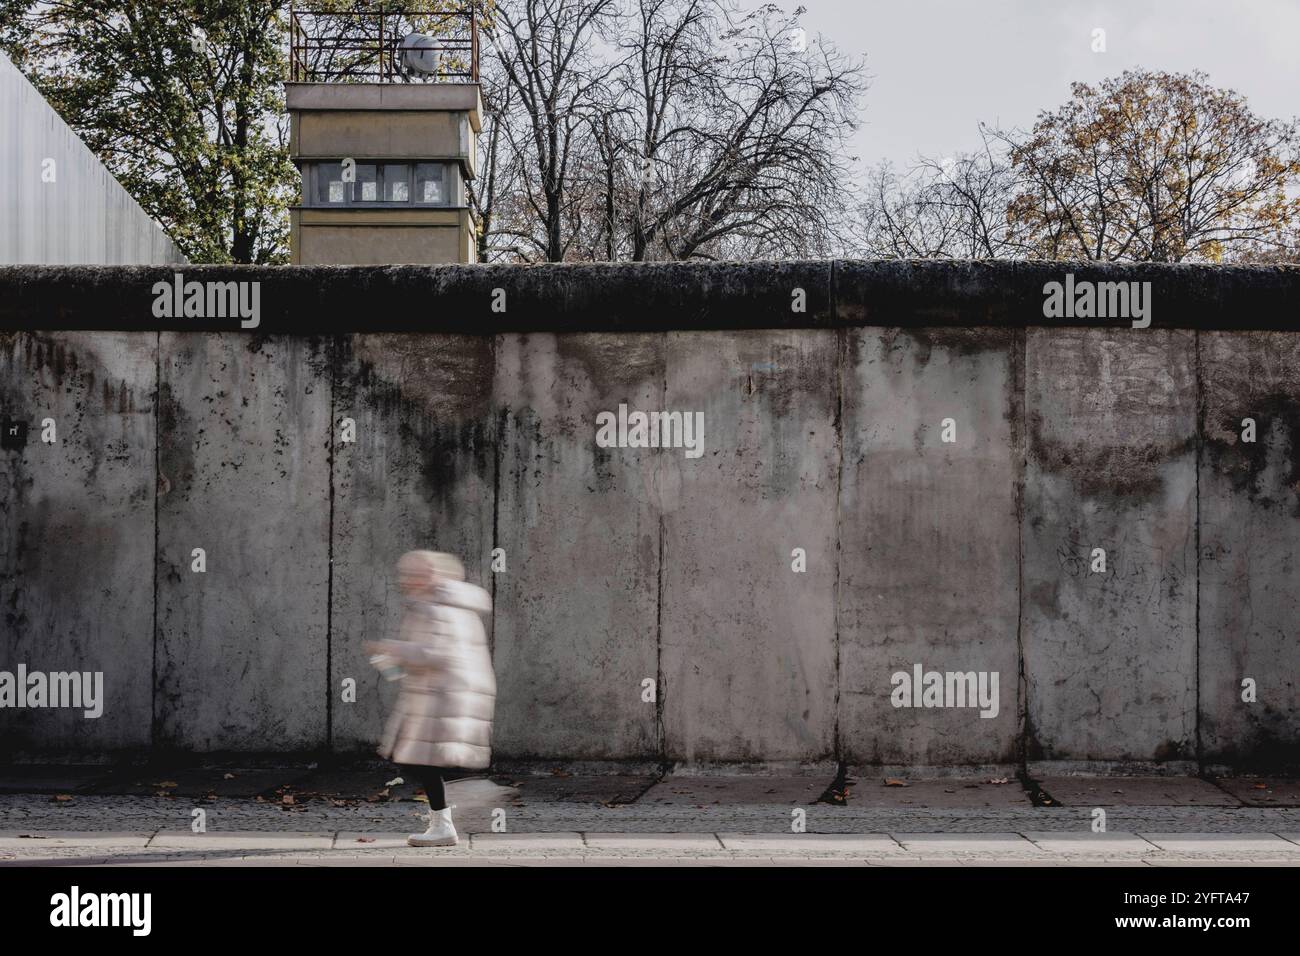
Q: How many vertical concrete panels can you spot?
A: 8